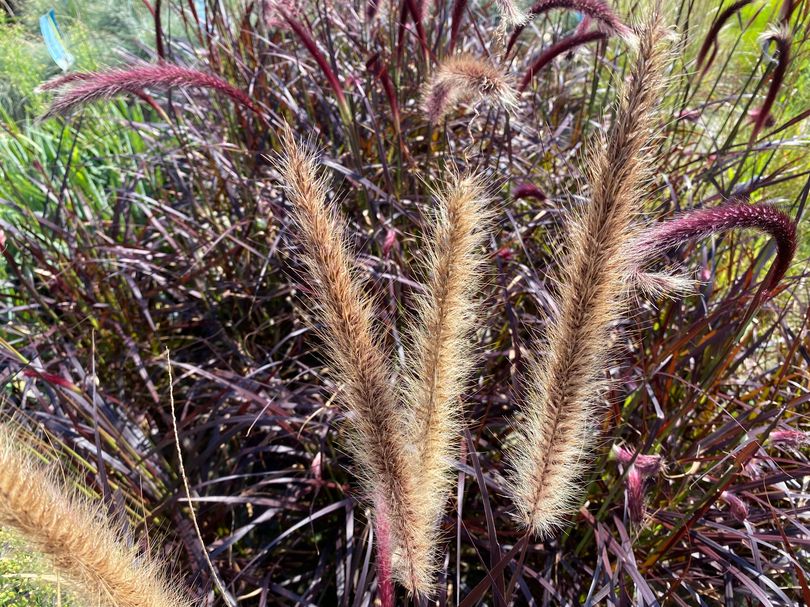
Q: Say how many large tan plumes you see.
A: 4